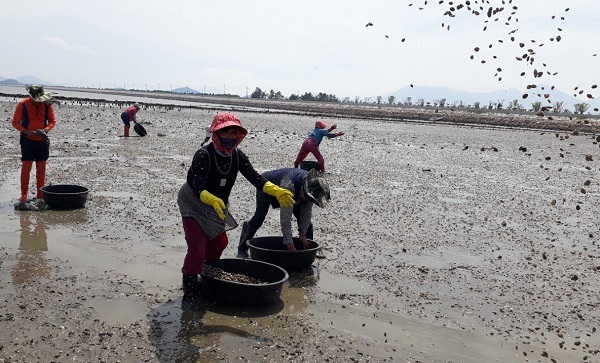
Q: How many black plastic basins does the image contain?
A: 5